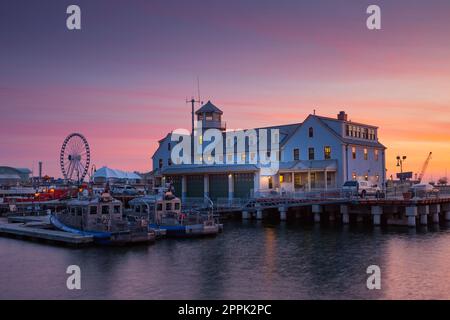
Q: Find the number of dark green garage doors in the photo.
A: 4